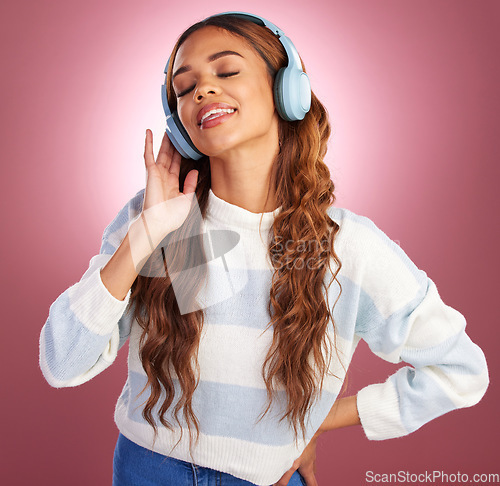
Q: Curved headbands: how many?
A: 1